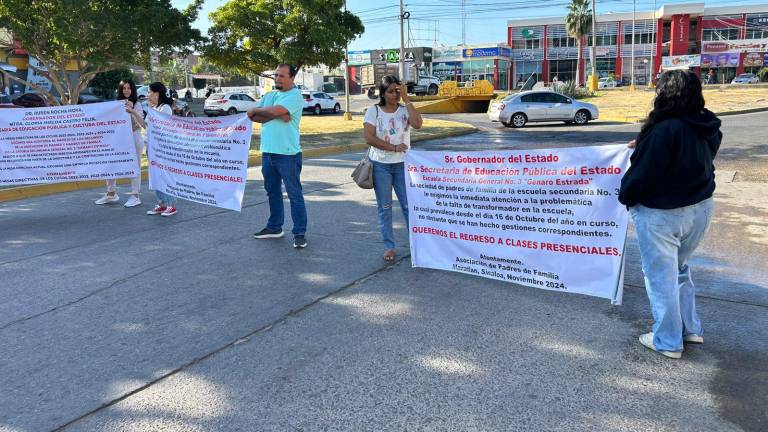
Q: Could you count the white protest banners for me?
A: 3